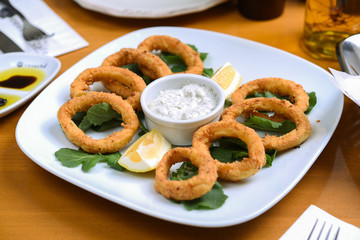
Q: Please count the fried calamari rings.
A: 8